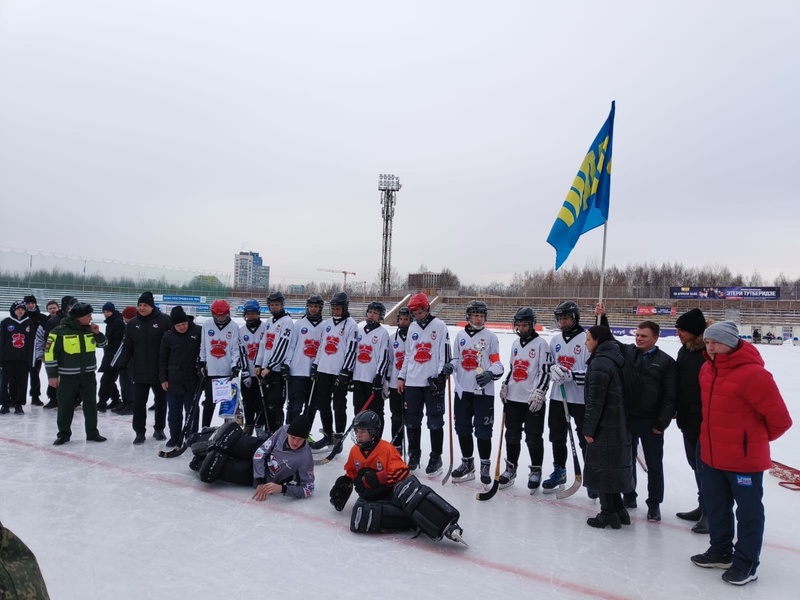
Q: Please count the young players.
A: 13